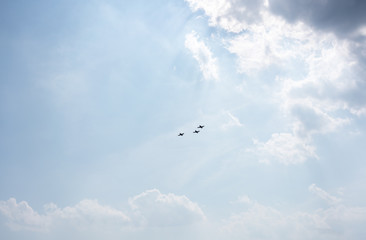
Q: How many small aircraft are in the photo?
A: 3